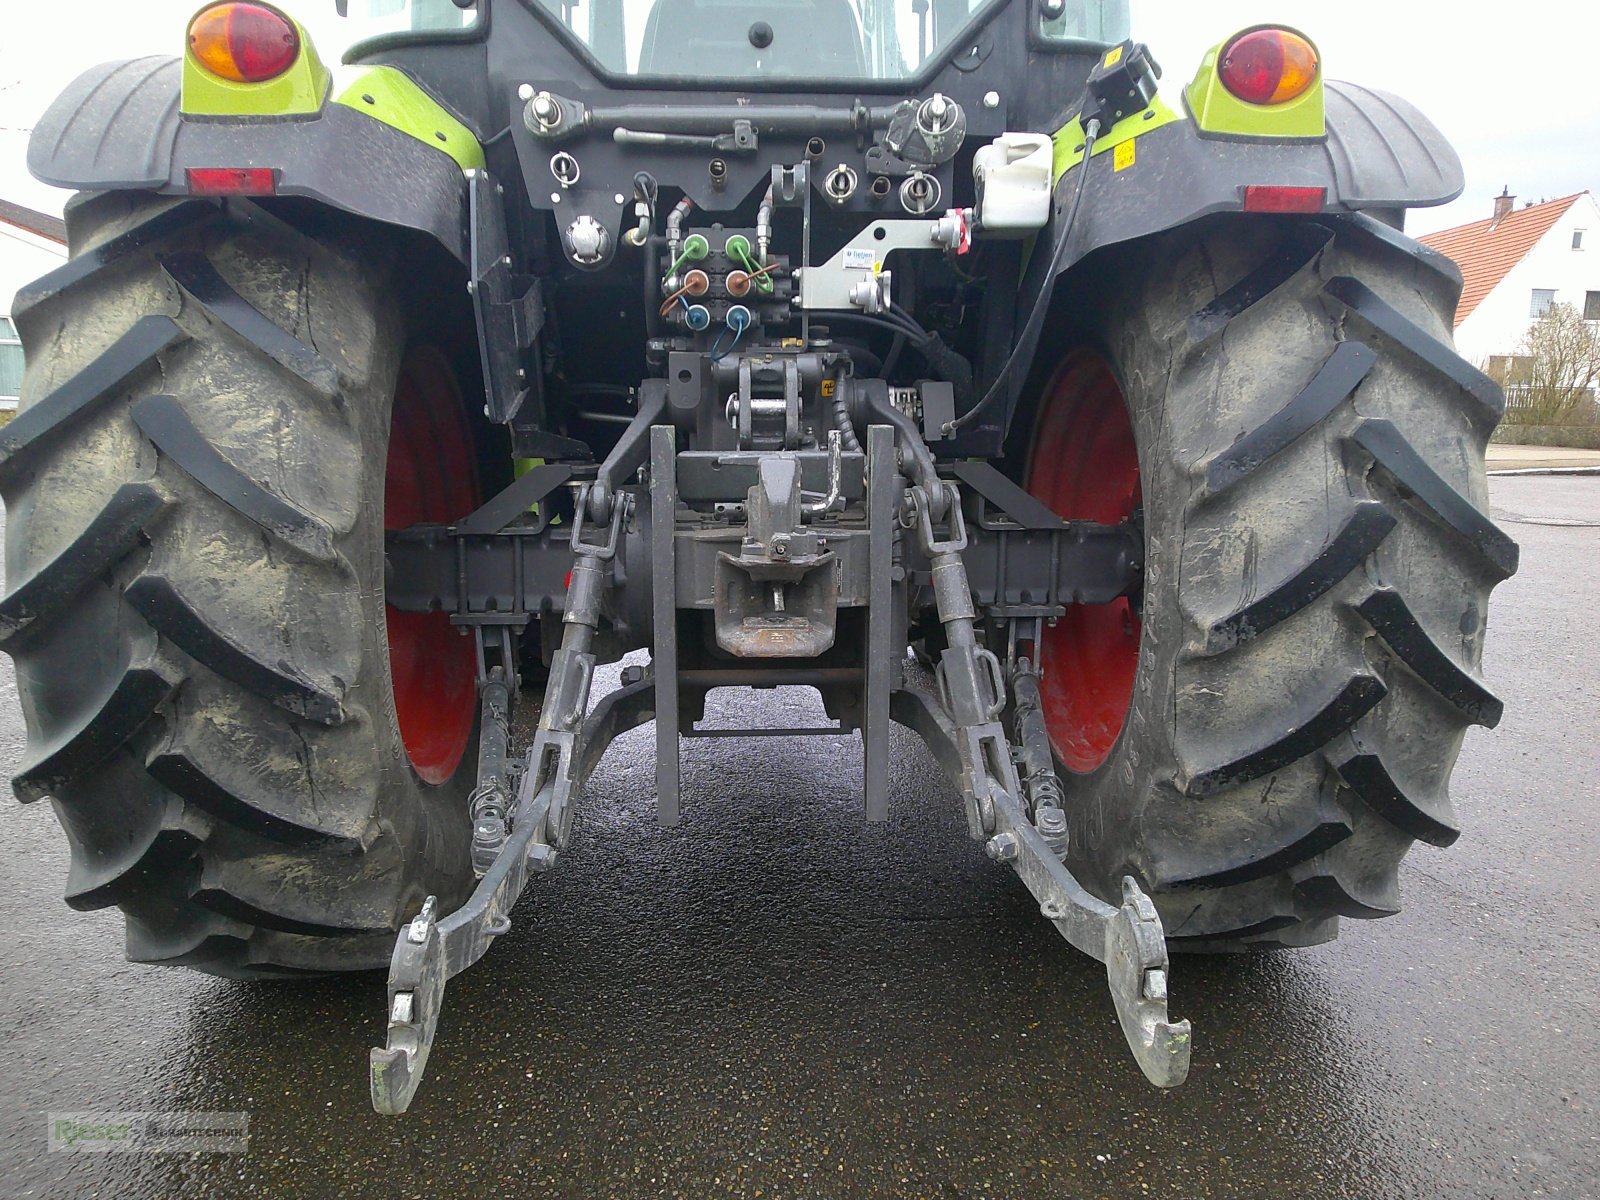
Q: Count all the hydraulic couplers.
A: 6